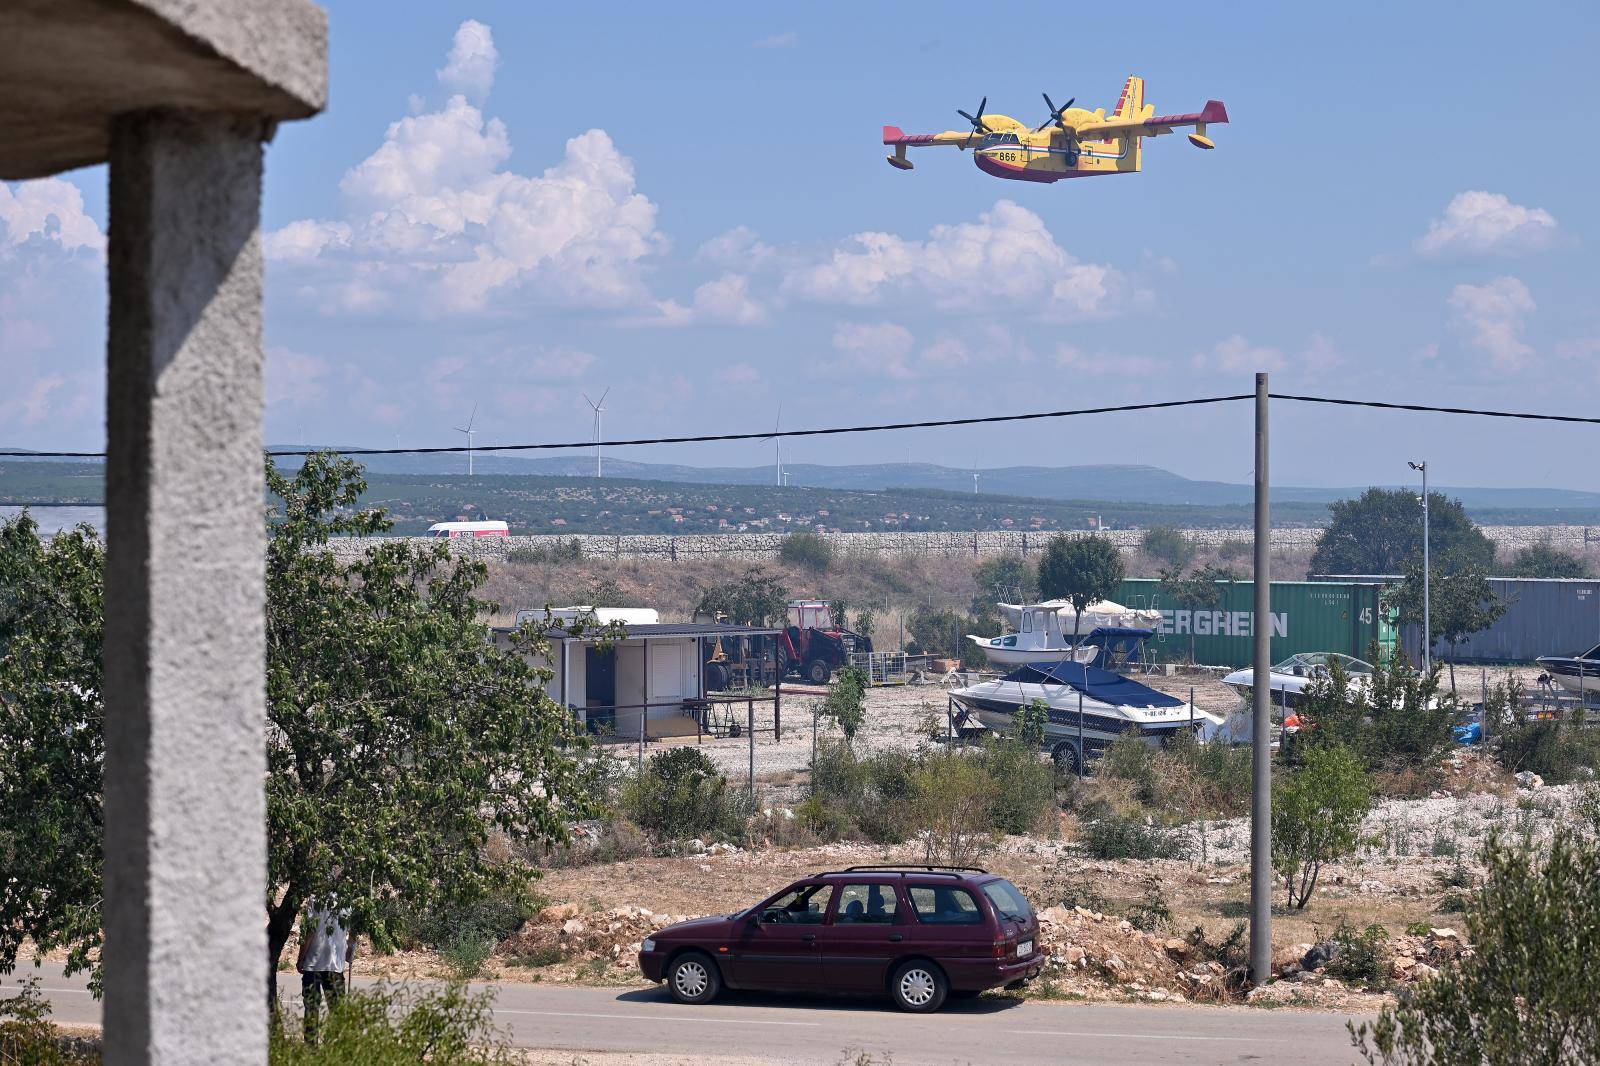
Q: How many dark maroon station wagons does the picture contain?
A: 1